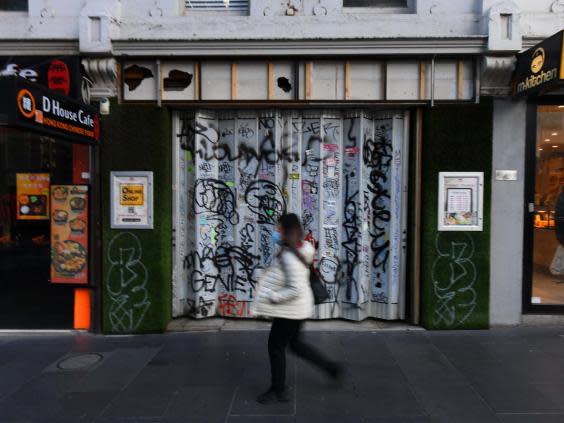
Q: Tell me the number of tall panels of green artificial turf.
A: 2